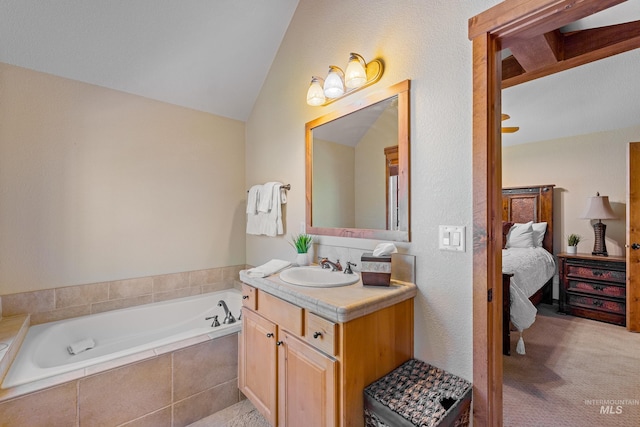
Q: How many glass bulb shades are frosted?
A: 3